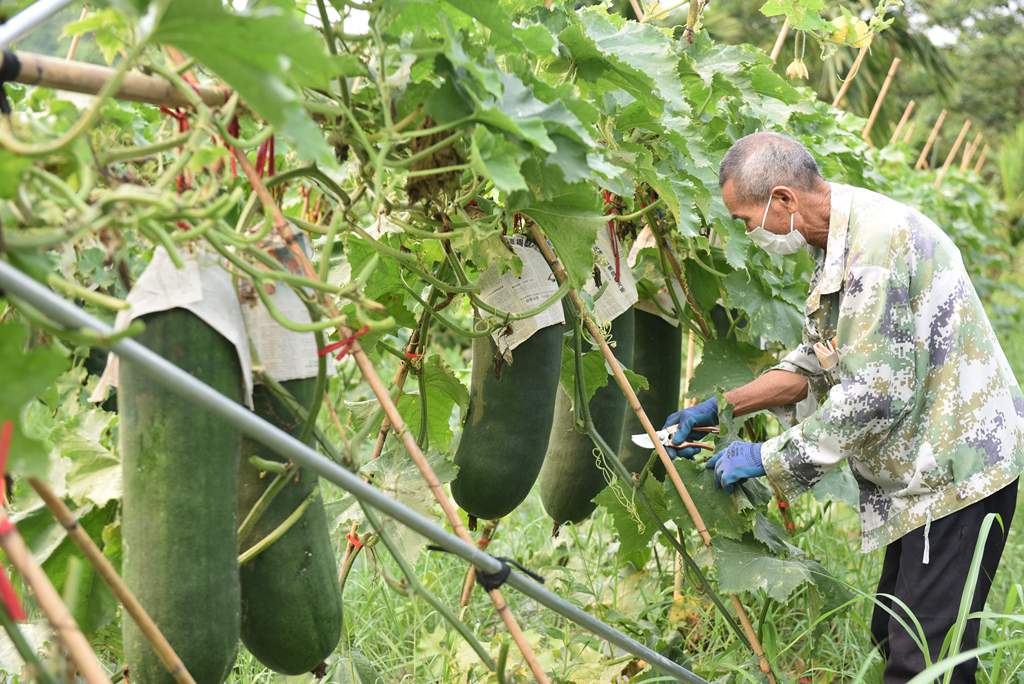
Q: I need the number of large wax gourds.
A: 5